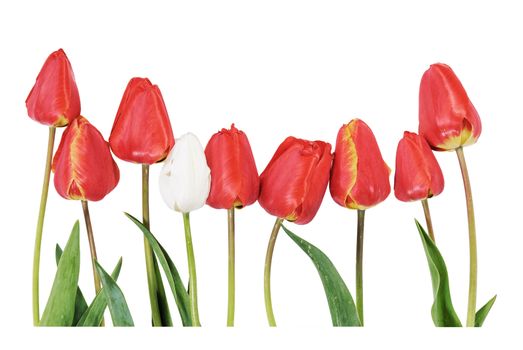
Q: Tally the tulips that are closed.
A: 9